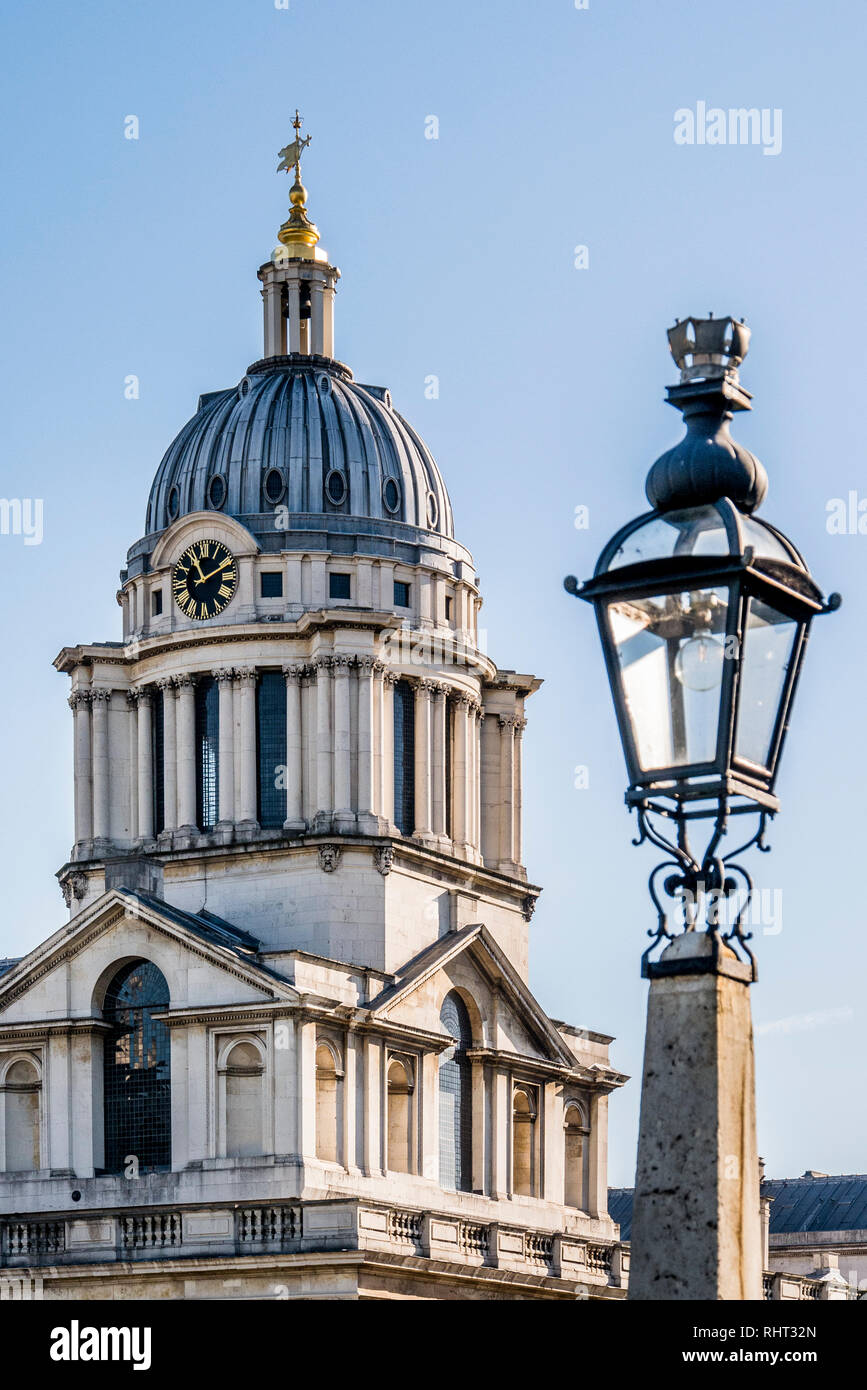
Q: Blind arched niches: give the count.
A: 6